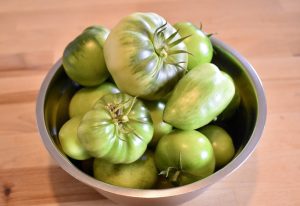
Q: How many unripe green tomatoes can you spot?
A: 12